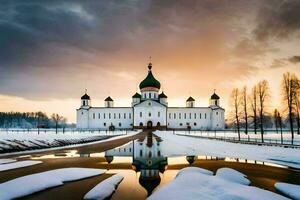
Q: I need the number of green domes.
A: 7